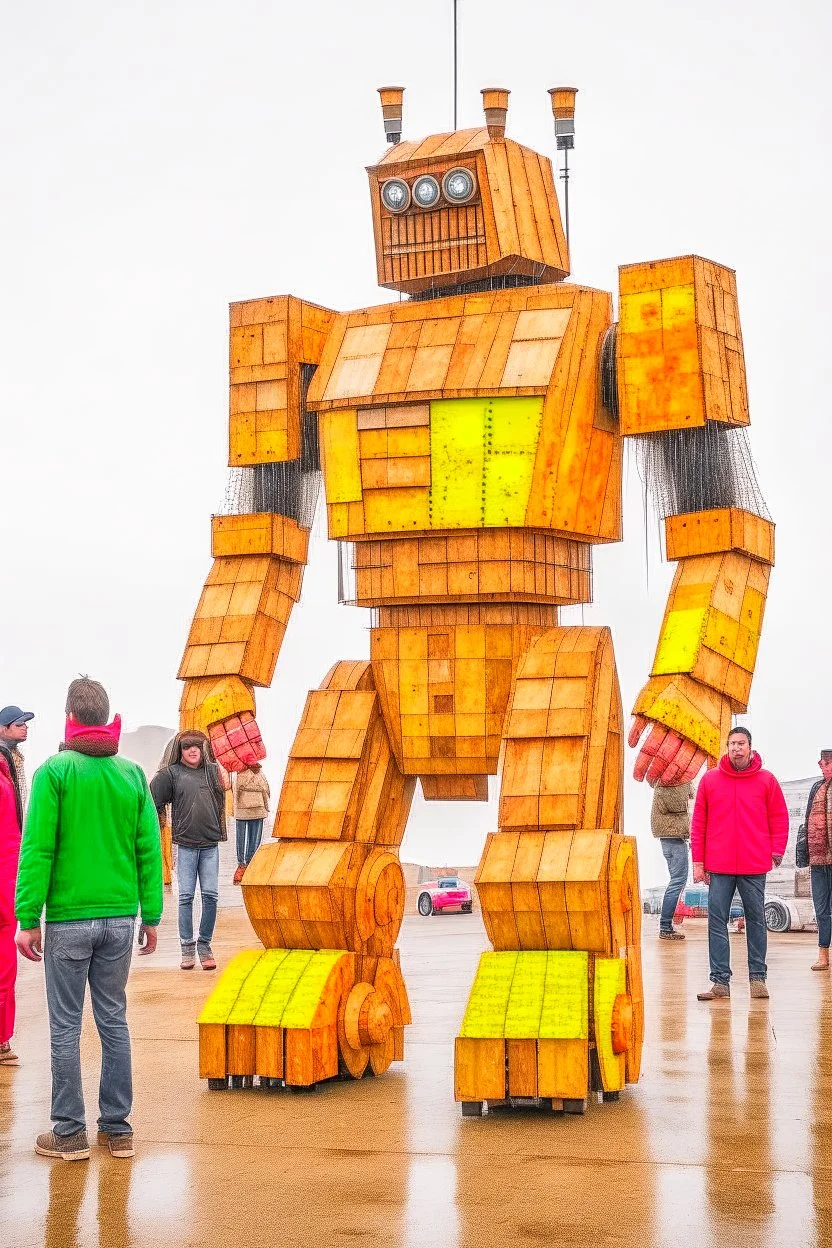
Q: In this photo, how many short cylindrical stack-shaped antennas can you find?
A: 3